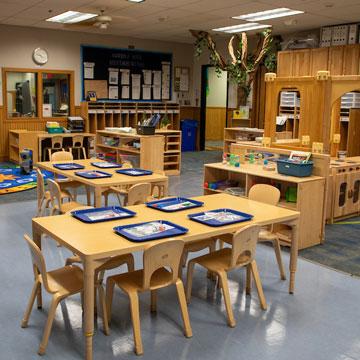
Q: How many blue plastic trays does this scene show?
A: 8